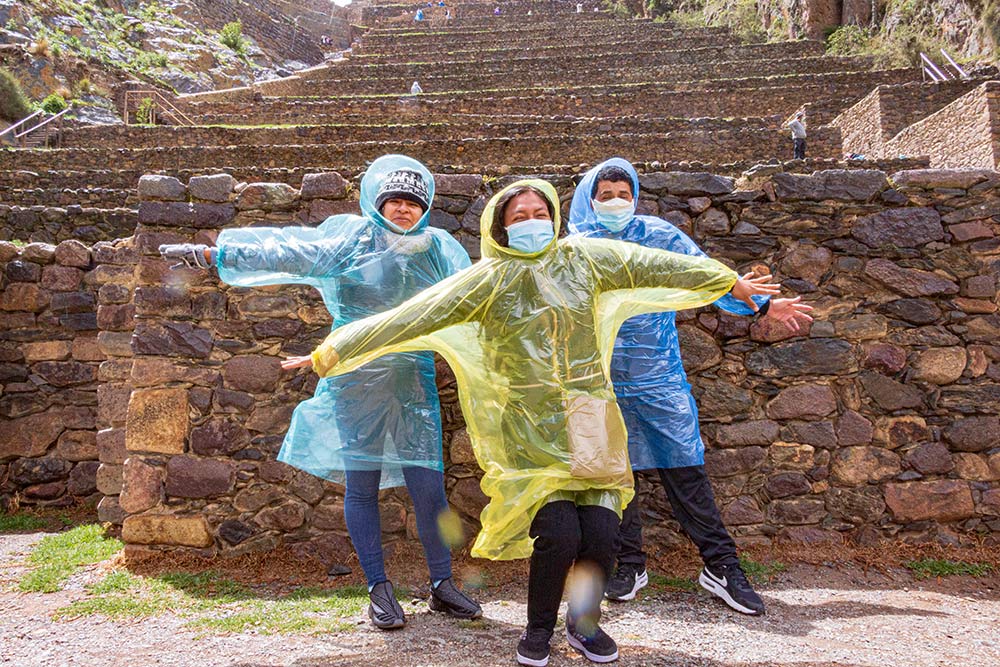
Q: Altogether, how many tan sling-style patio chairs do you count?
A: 0